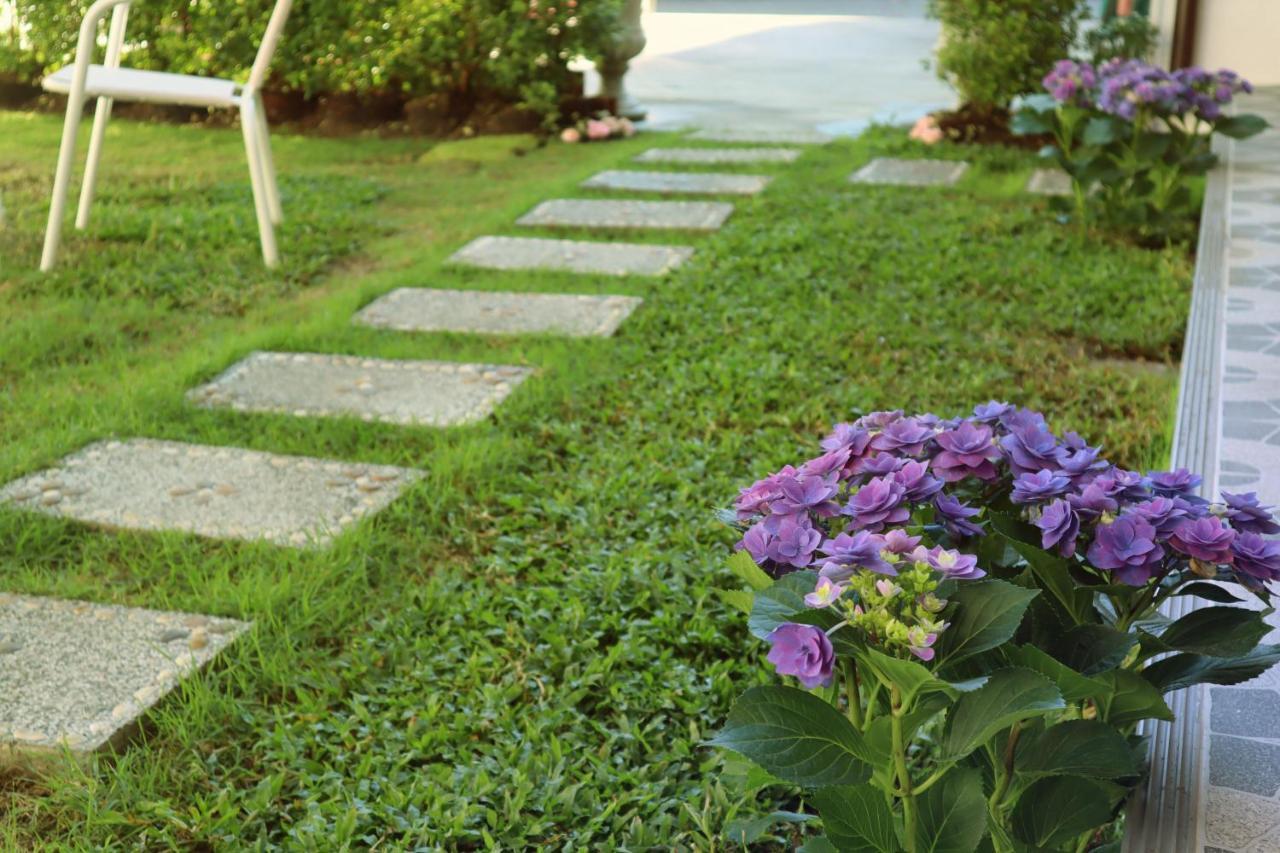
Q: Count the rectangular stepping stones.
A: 11